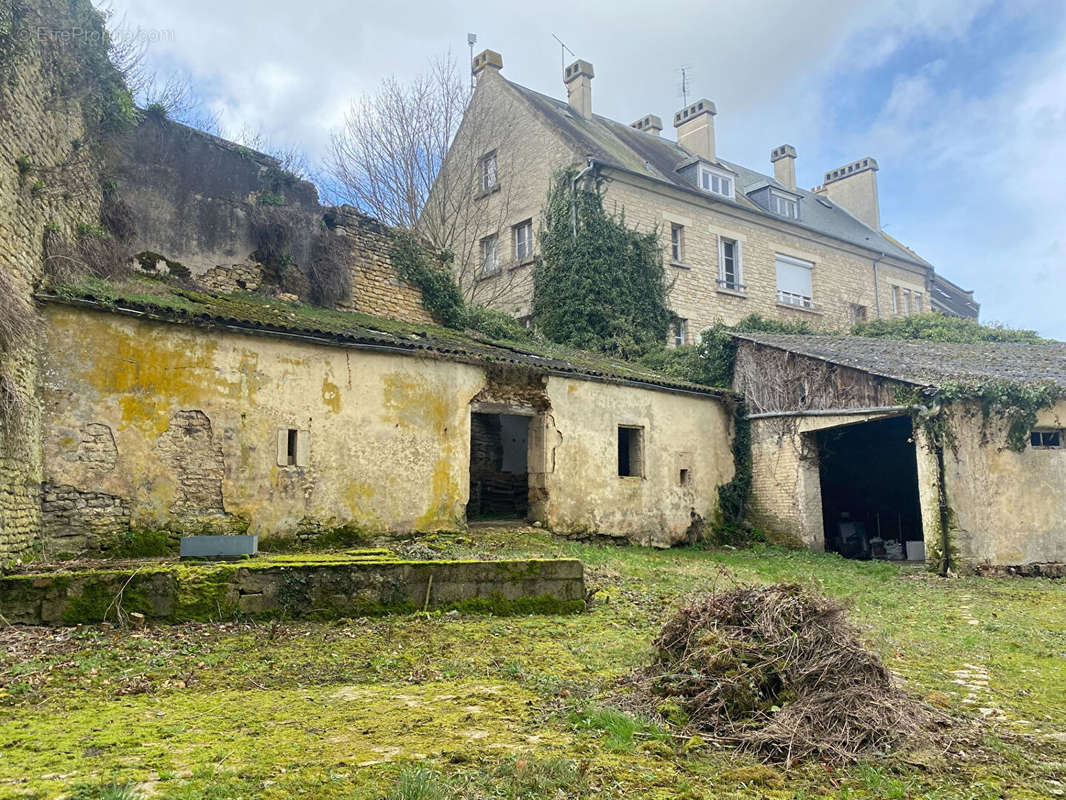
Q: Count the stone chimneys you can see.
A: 6